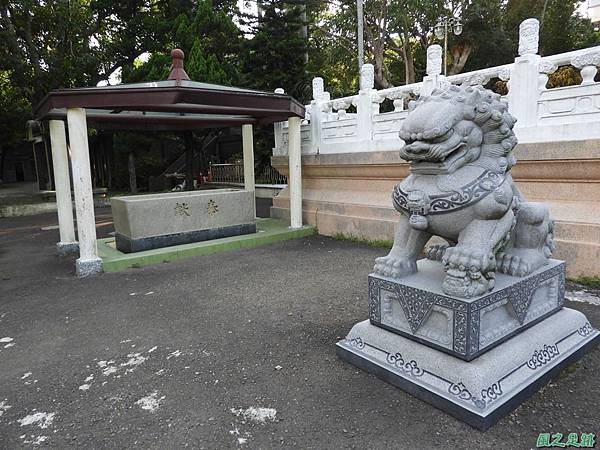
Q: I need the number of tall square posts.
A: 4